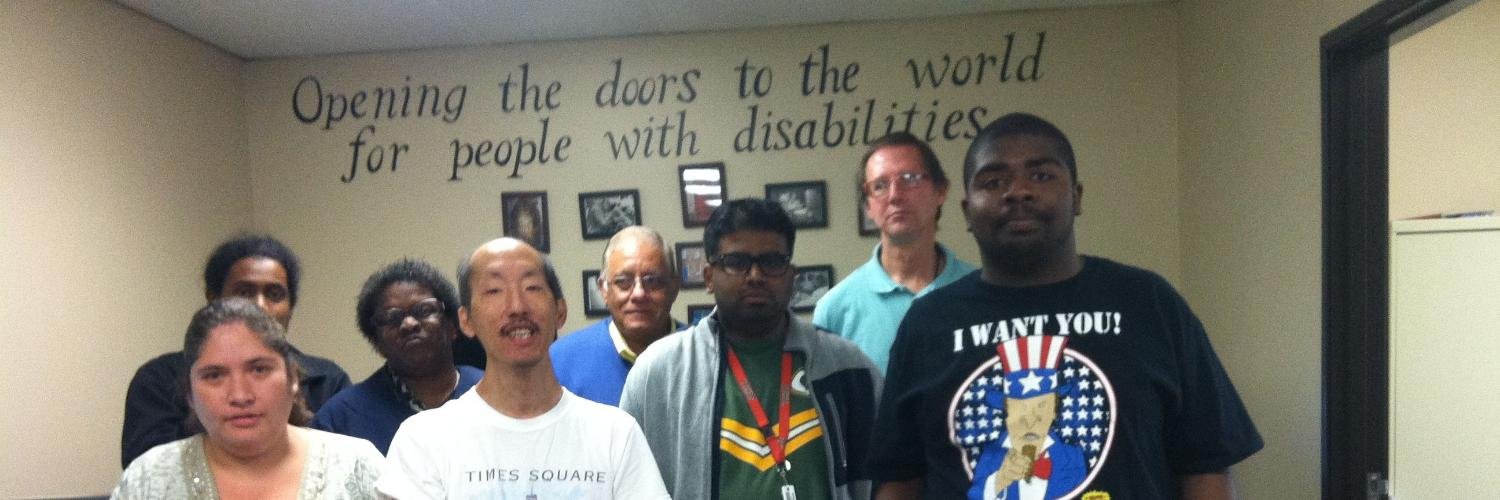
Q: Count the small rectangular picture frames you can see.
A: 9